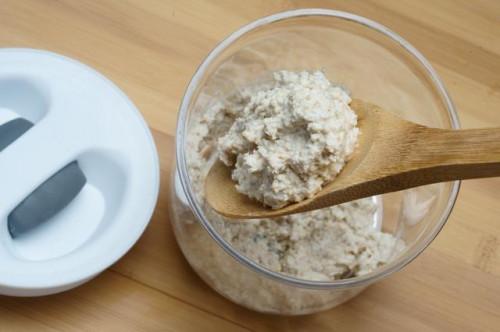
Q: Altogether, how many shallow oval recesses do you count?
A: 2